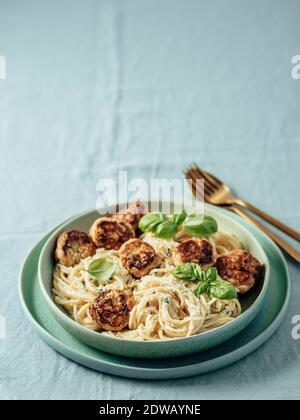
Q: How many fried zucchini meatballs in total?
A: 7